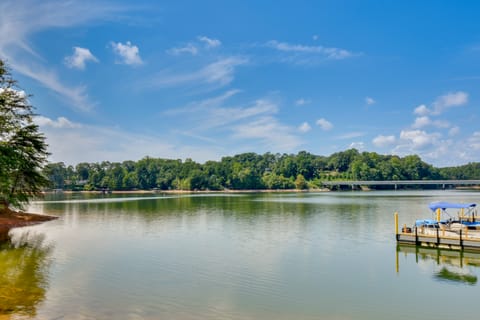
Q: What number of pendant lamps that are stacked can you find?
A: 0